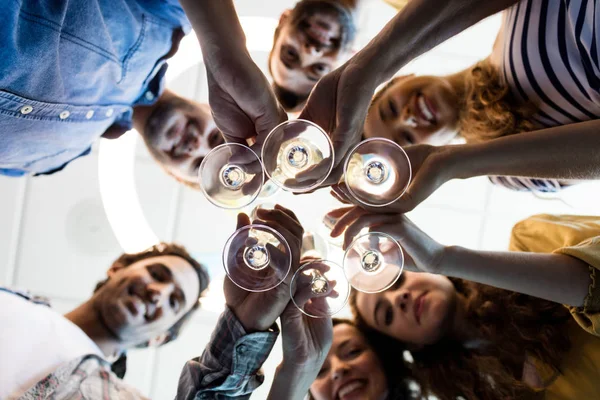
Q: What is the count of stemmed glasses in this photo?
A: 6